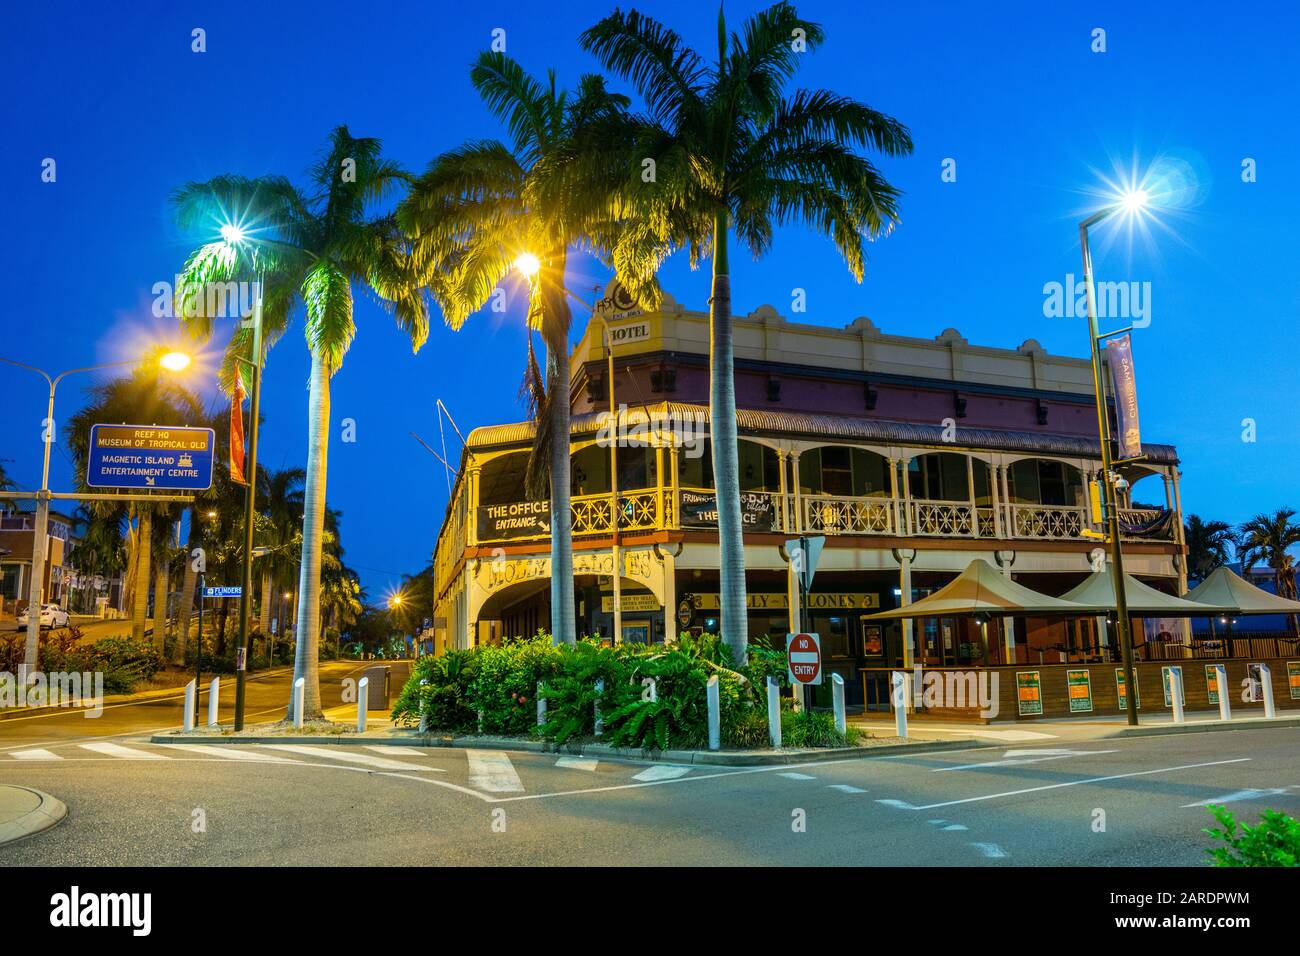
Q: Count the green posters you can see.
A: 6